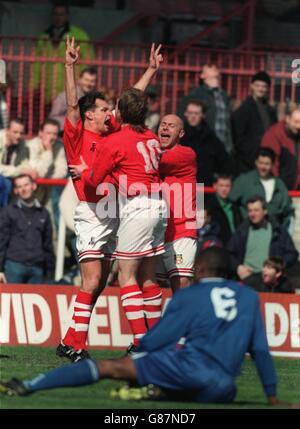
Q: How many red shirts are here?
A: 3